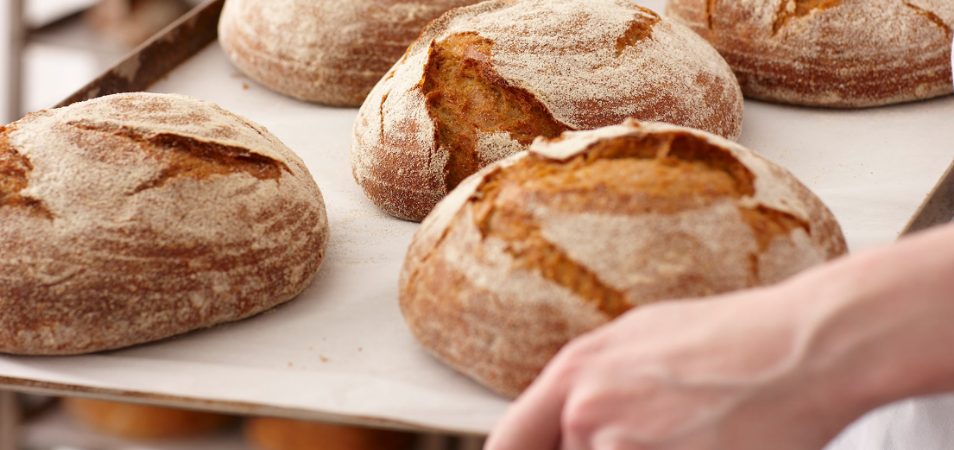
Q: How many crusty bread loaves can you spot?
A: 5